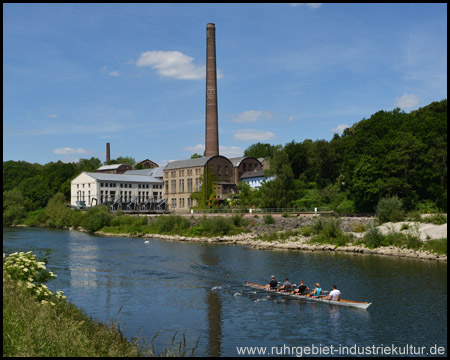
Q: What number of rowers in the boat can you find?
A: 5